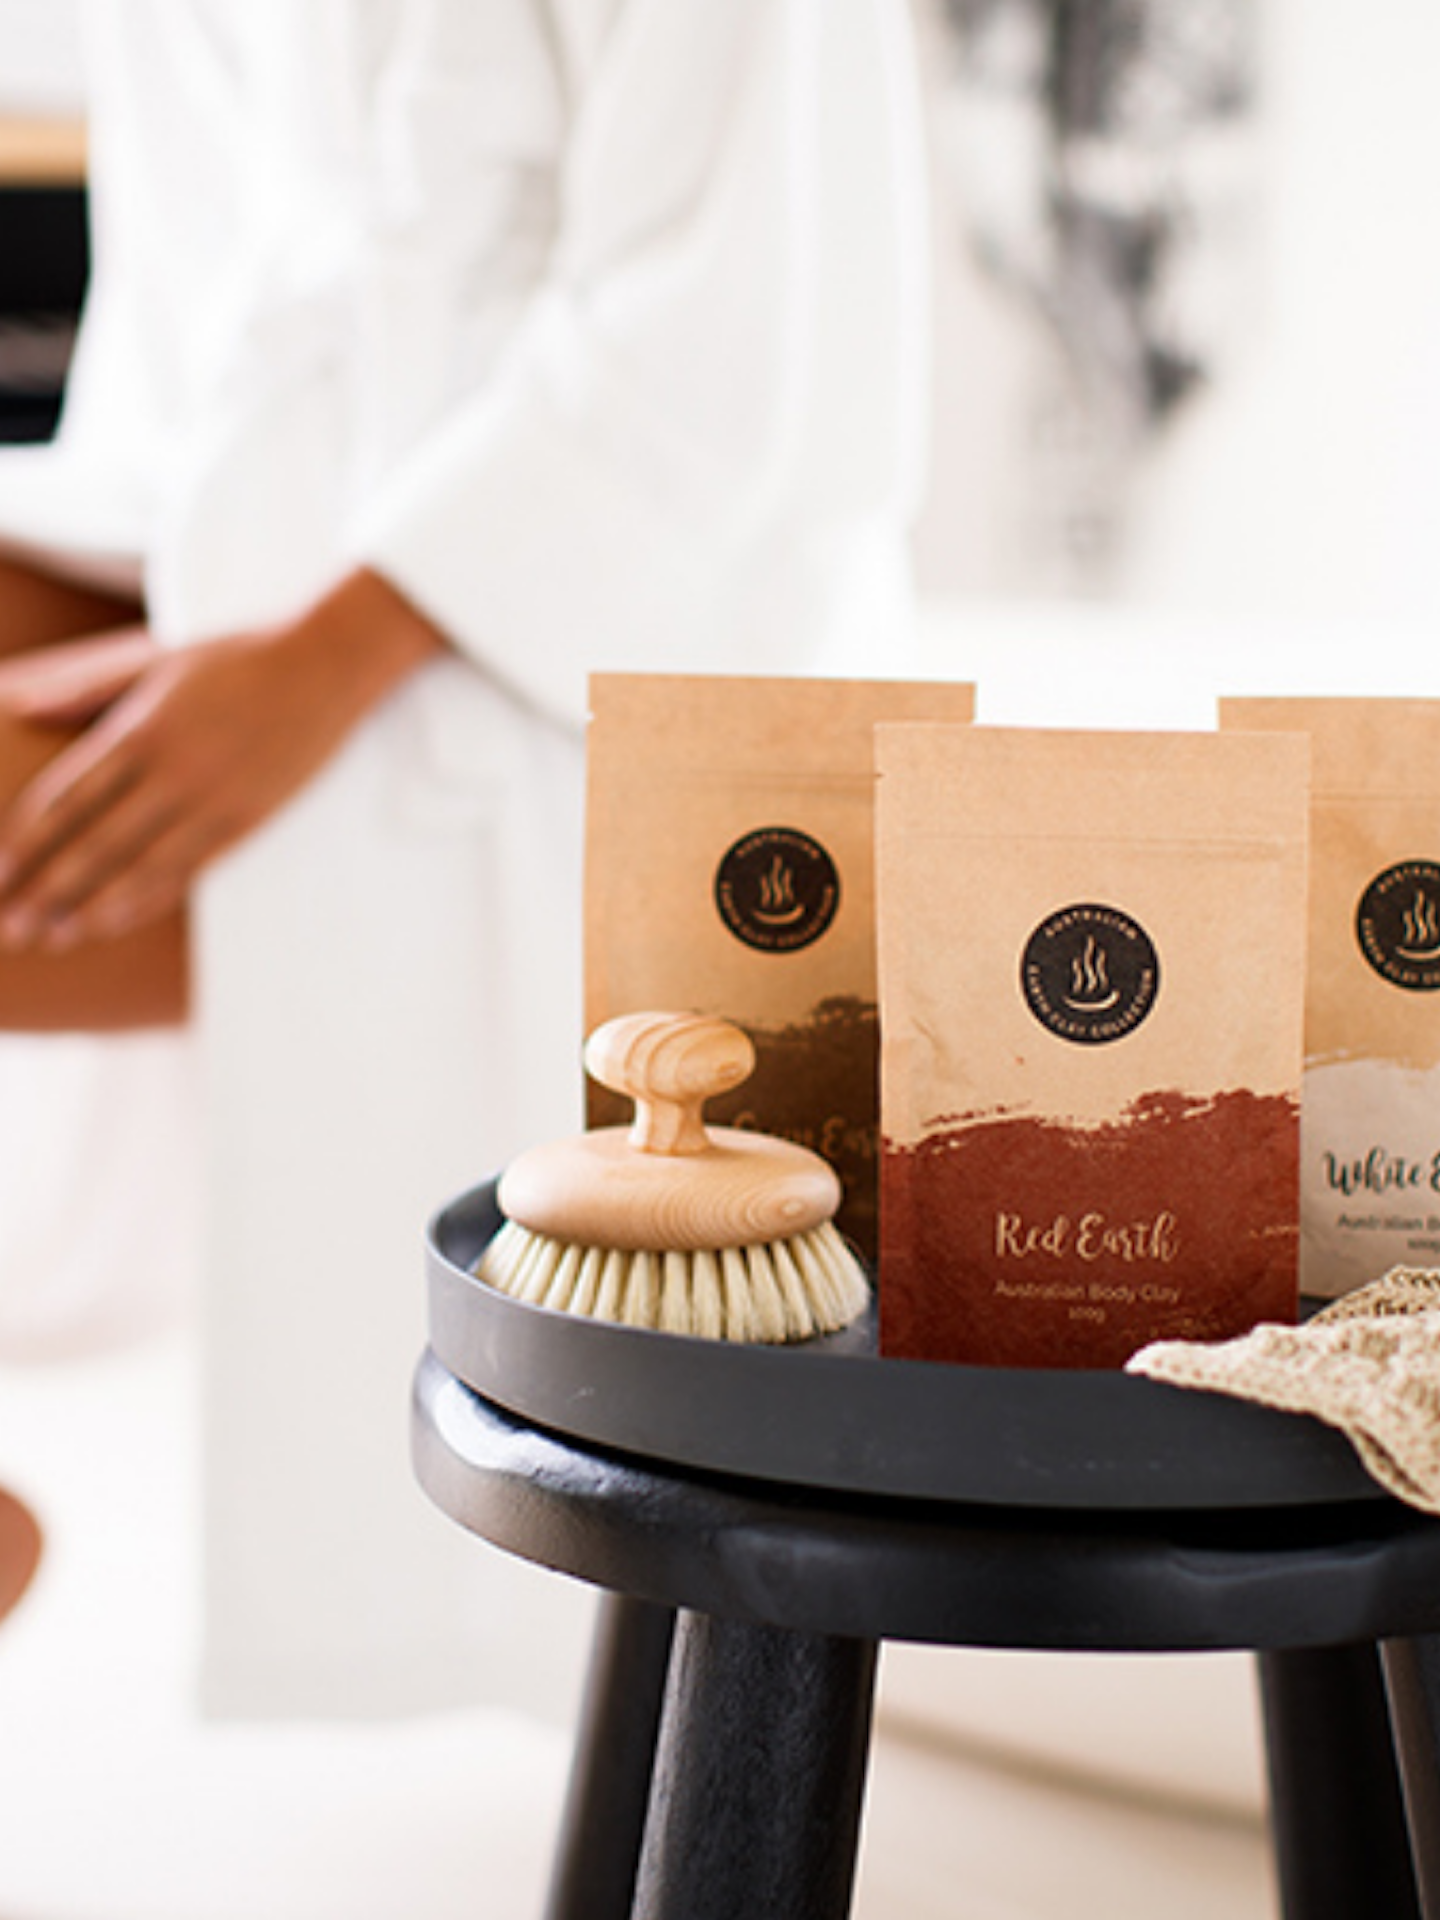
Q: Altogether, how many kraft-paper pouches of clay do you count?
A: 3